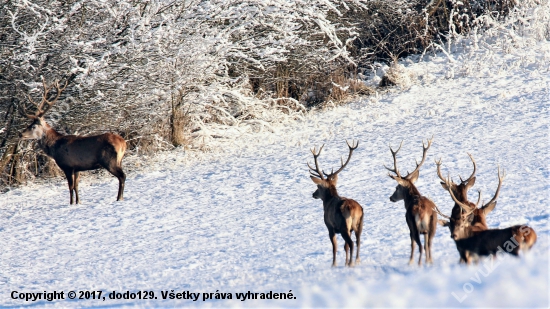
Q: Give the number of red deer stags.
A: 6